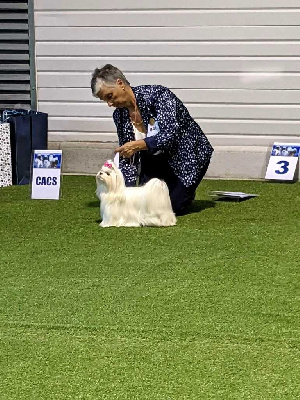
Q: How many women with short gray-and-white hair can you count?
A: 1